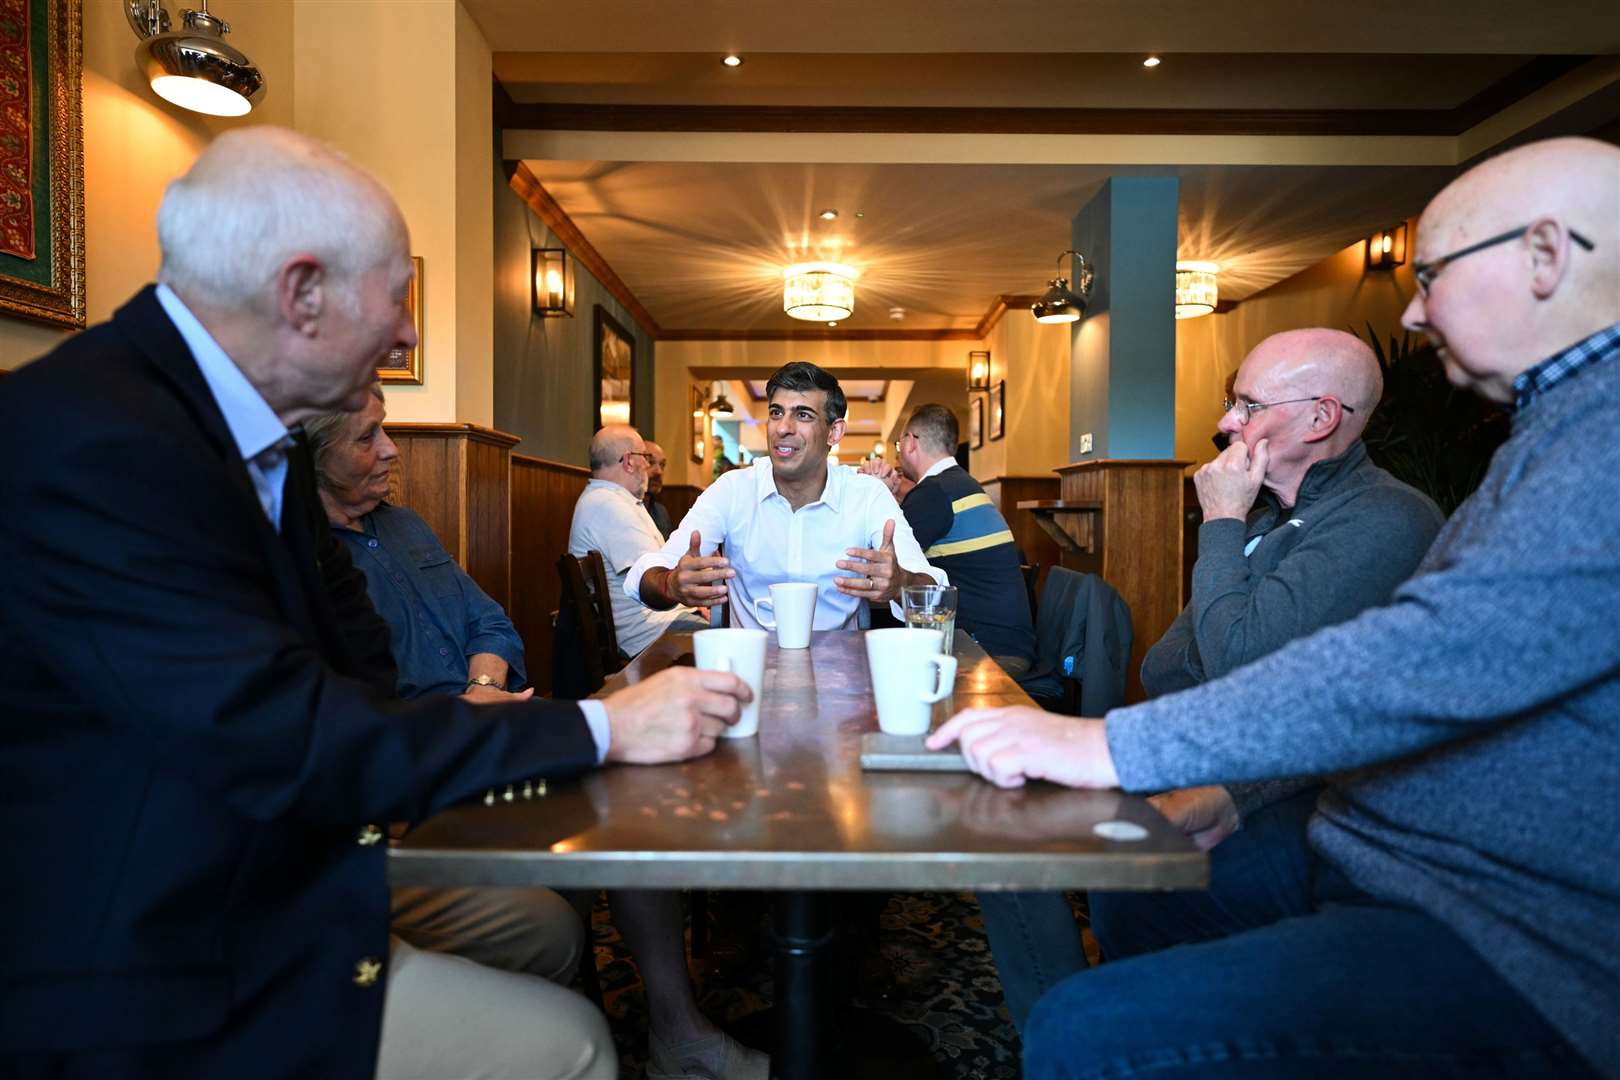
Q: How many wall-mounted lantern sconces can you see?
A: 3